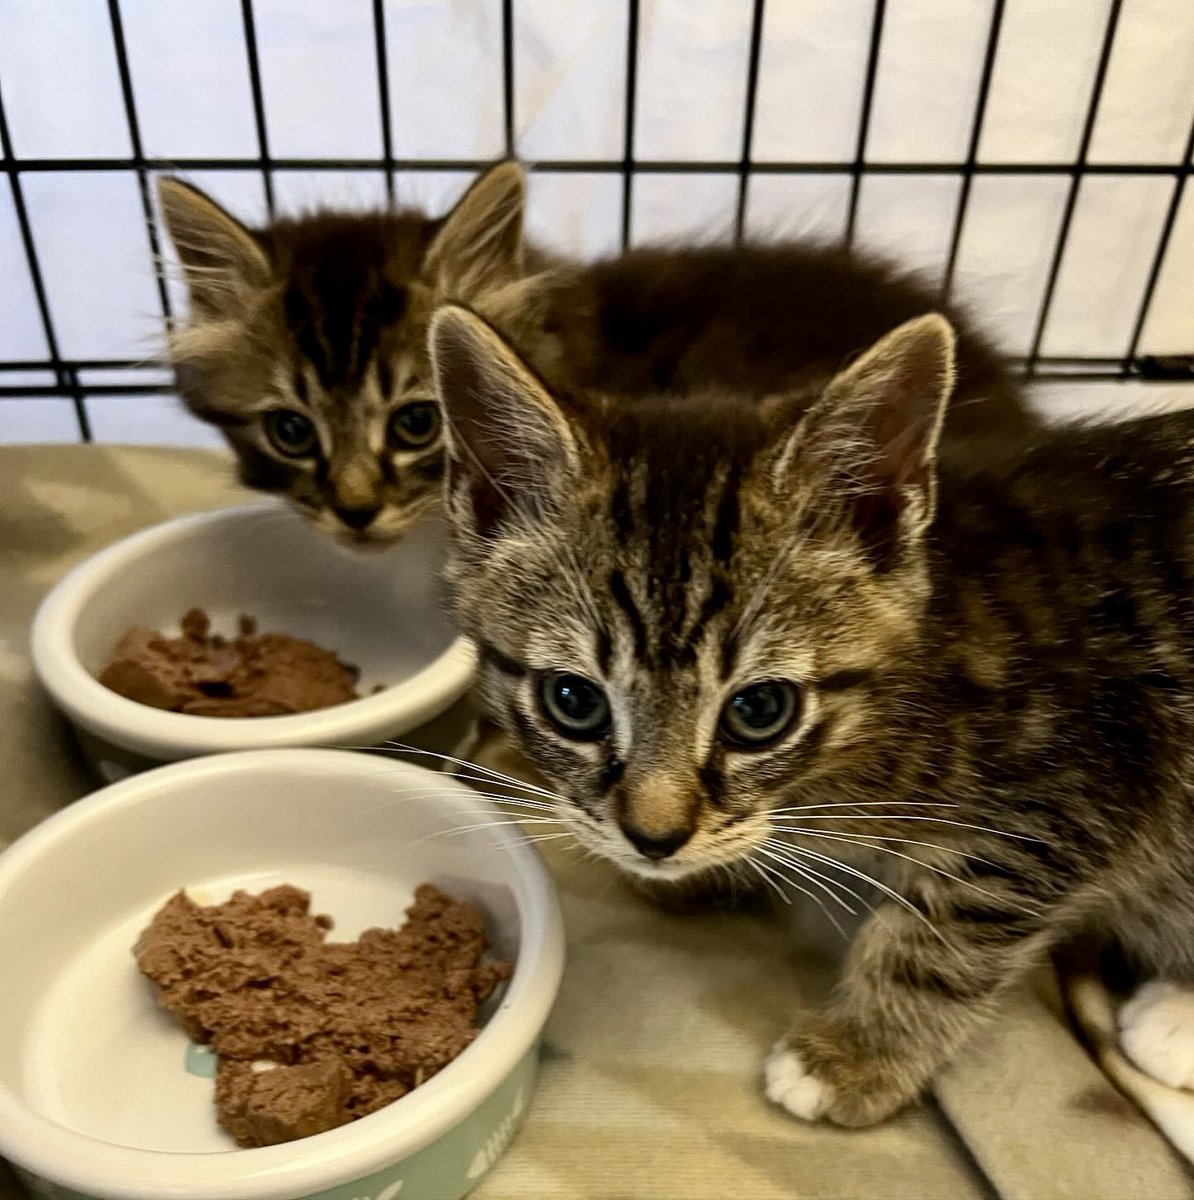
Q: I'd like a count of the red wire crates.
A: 0